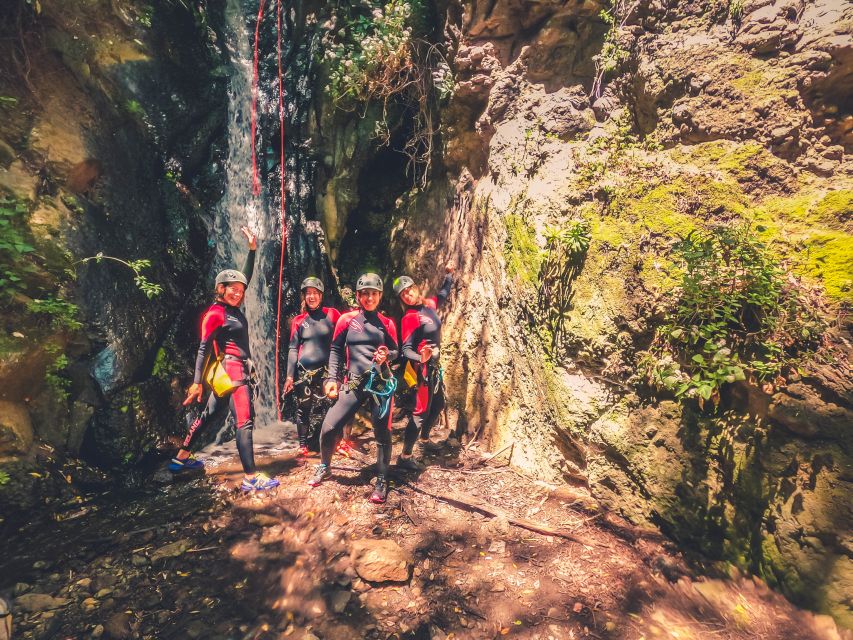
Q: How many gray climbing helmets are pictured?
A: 4